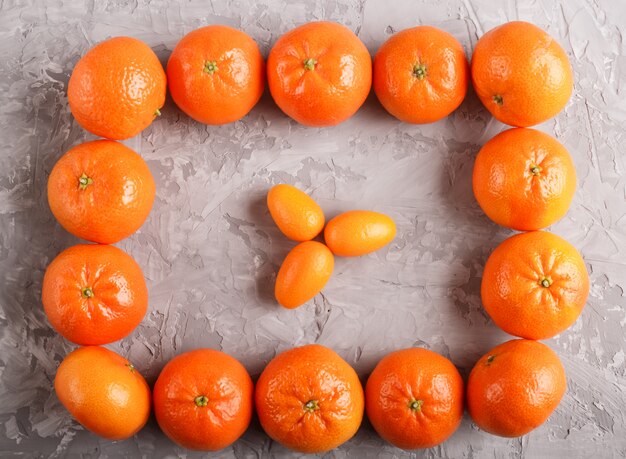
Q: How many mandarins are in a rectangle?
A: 14